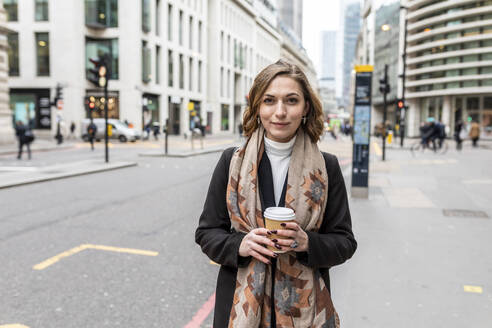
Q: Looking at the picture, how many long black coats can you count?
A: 1